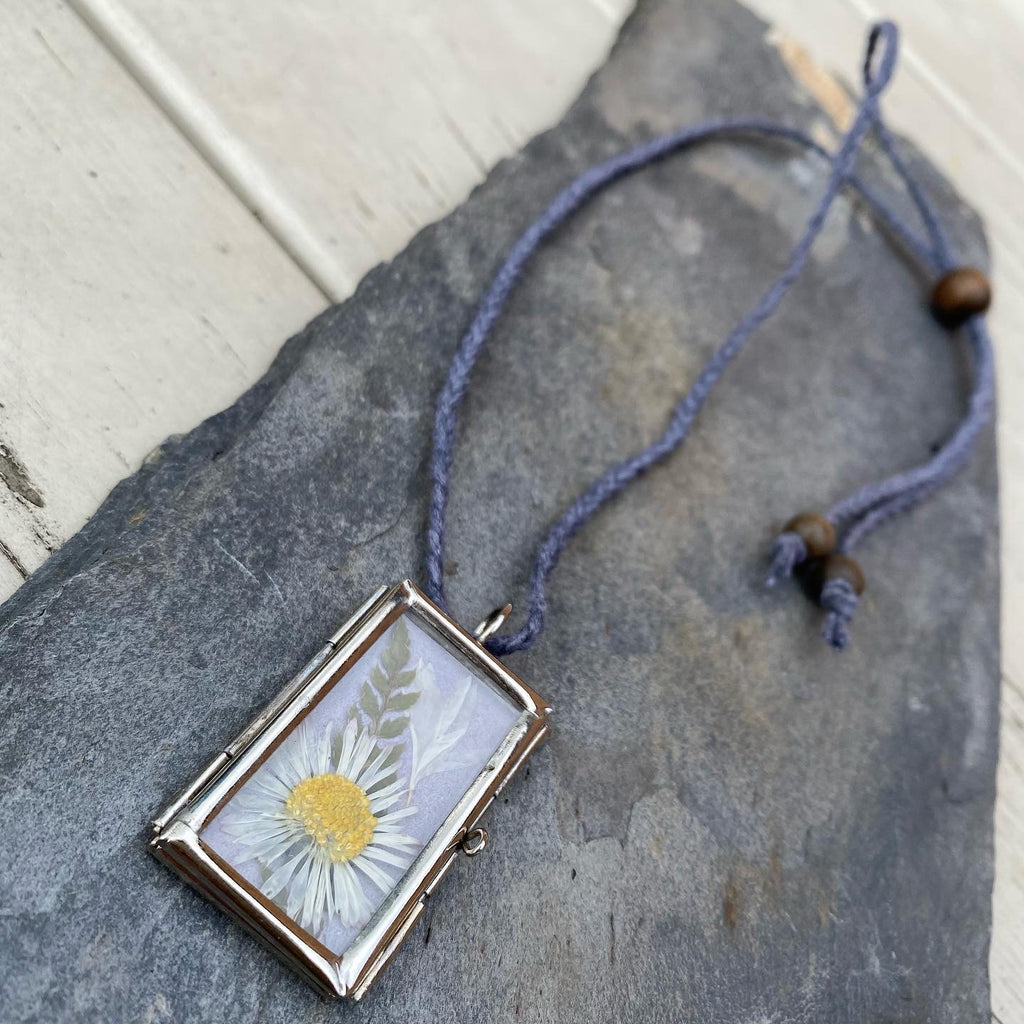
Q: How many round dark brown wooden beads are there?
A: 3